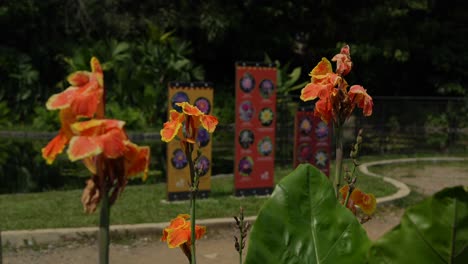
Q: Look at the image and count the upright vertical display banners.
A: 3